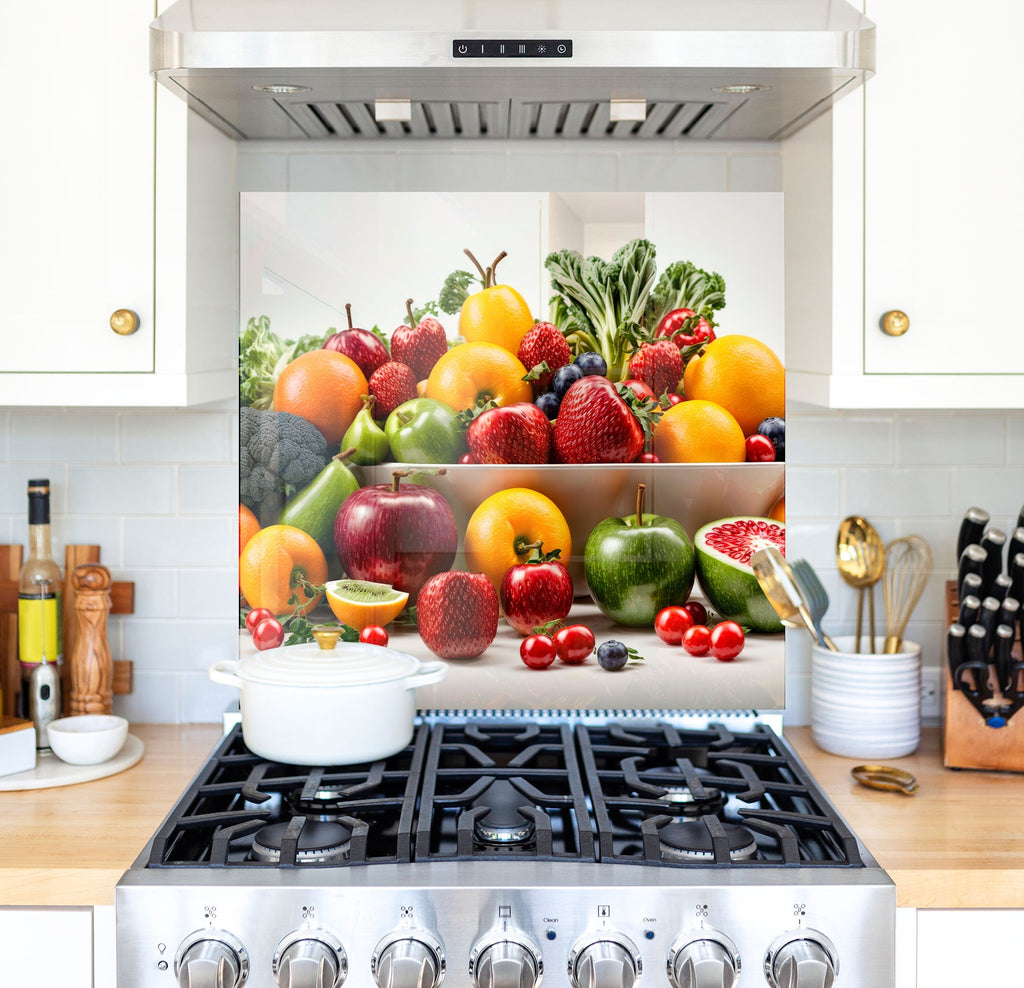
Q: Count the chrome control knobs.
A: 7